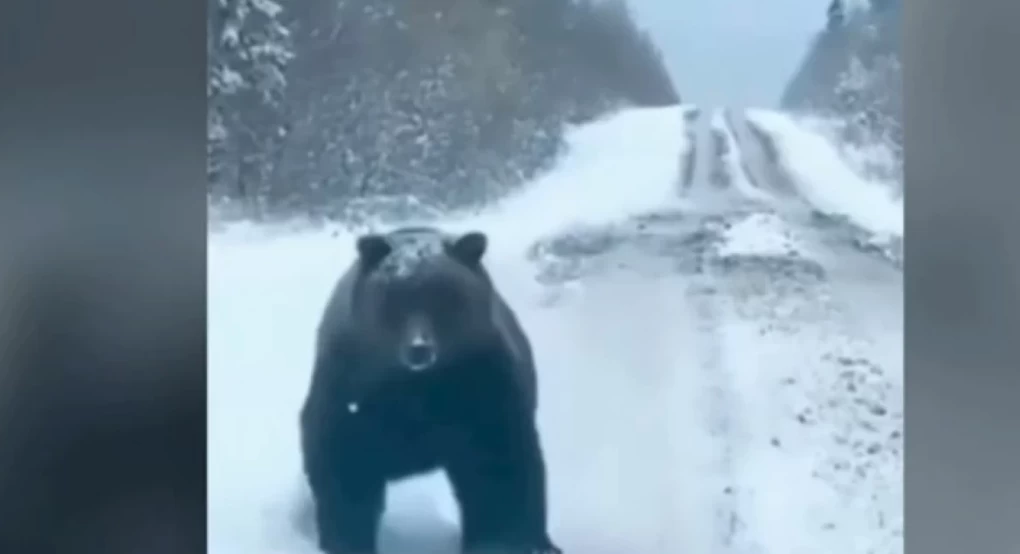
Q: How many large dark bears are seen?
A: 1